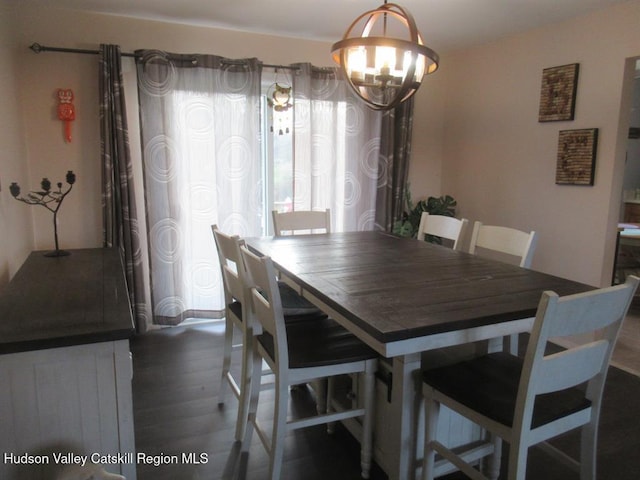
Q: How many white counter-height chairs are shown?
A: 6